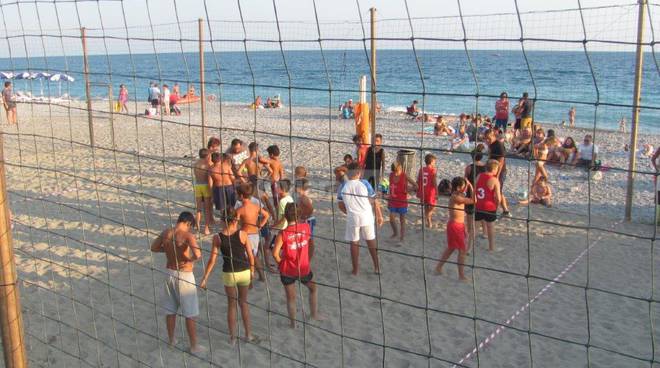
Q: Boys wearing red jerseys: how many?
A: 4